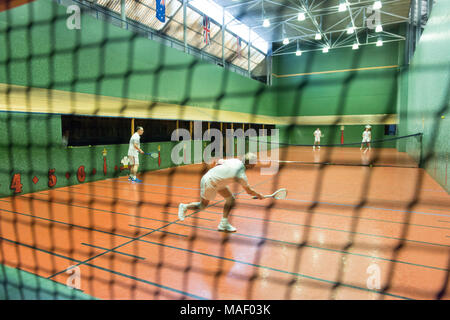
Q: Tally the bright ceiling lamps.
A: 12